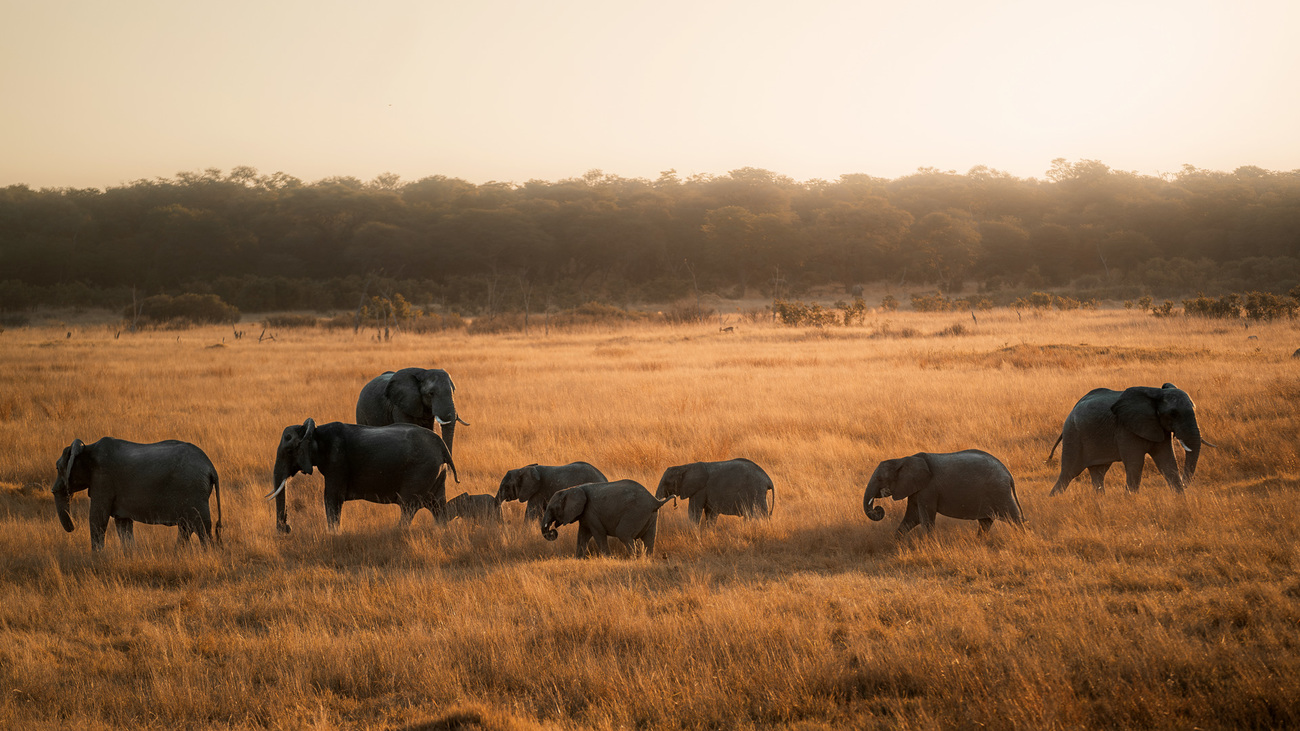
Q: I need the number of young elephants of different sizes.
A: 5